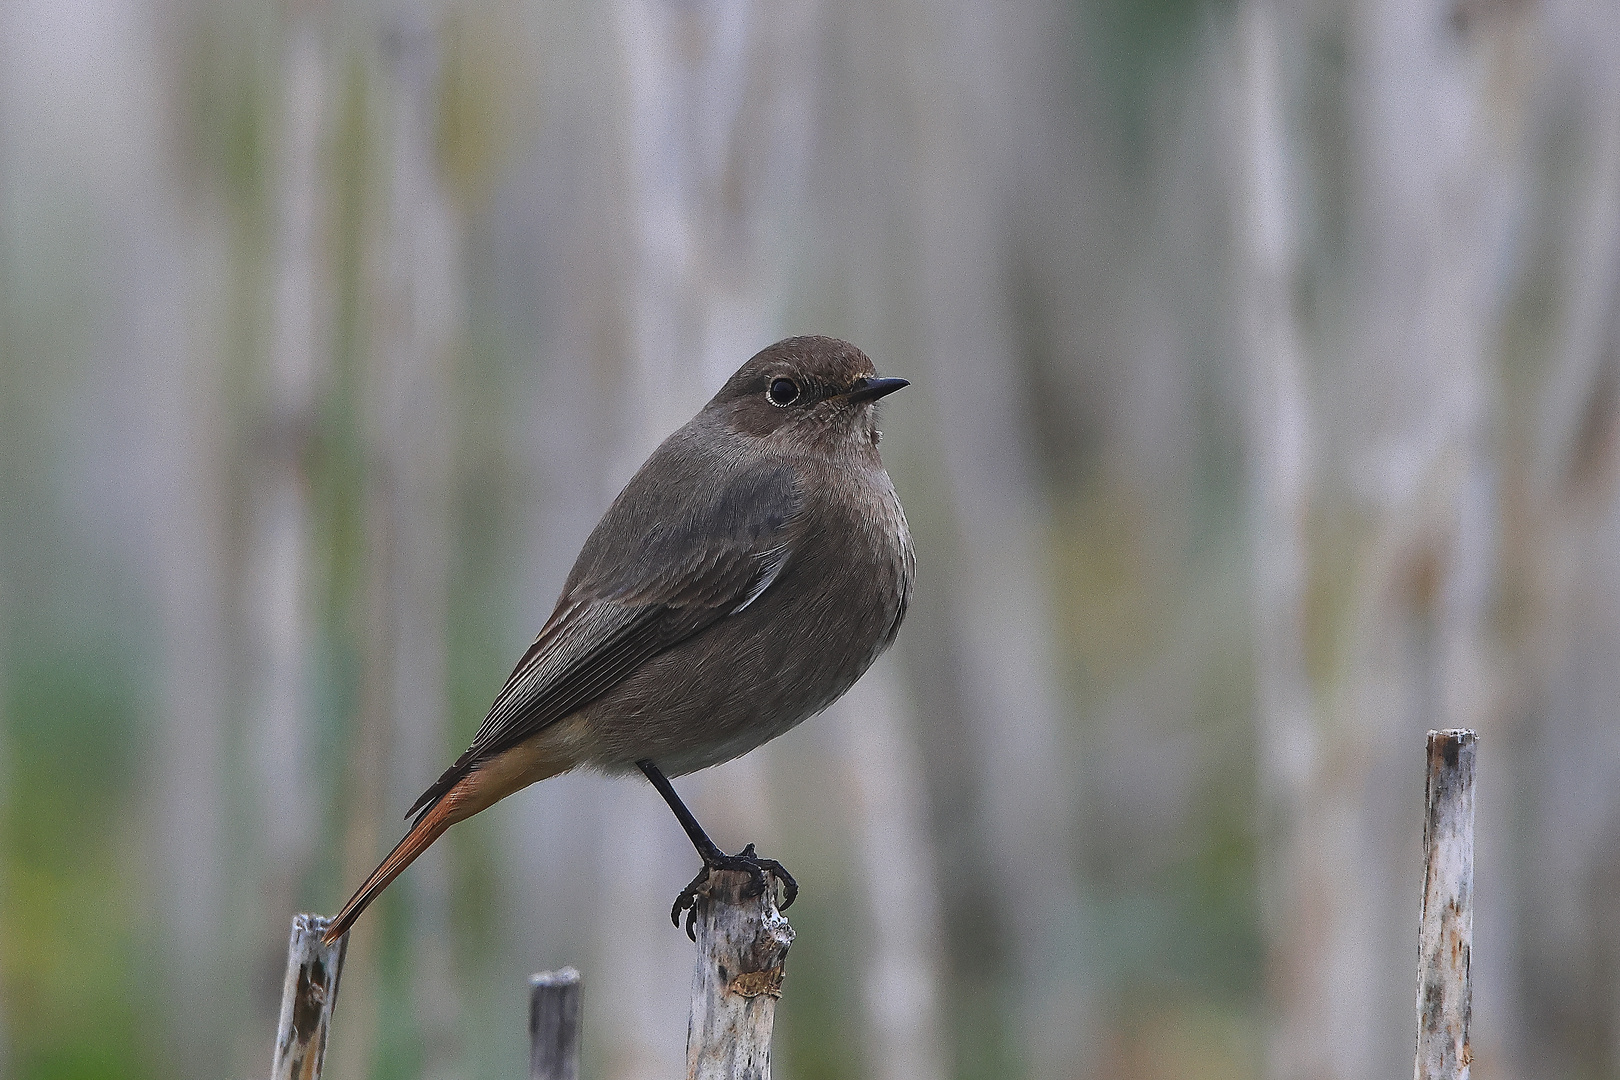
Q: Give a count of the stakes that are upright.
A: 4